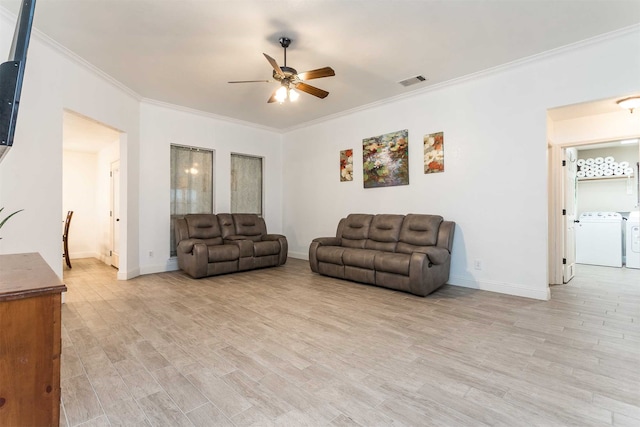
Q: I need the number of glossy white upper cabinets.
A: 0